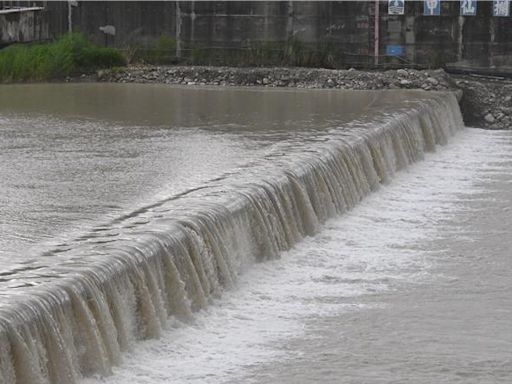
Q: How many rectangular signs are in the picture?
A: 5